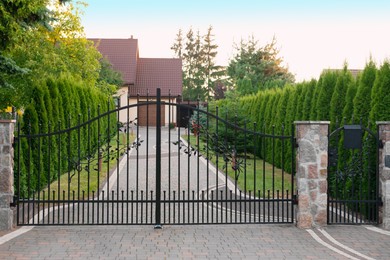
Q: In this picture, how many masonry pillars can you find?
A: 3